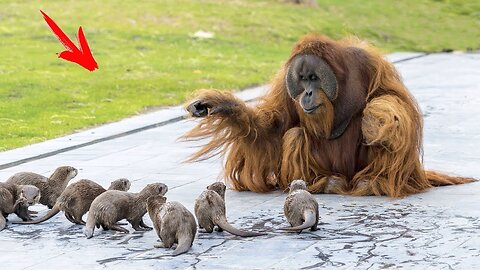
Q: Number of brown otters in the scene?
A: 7